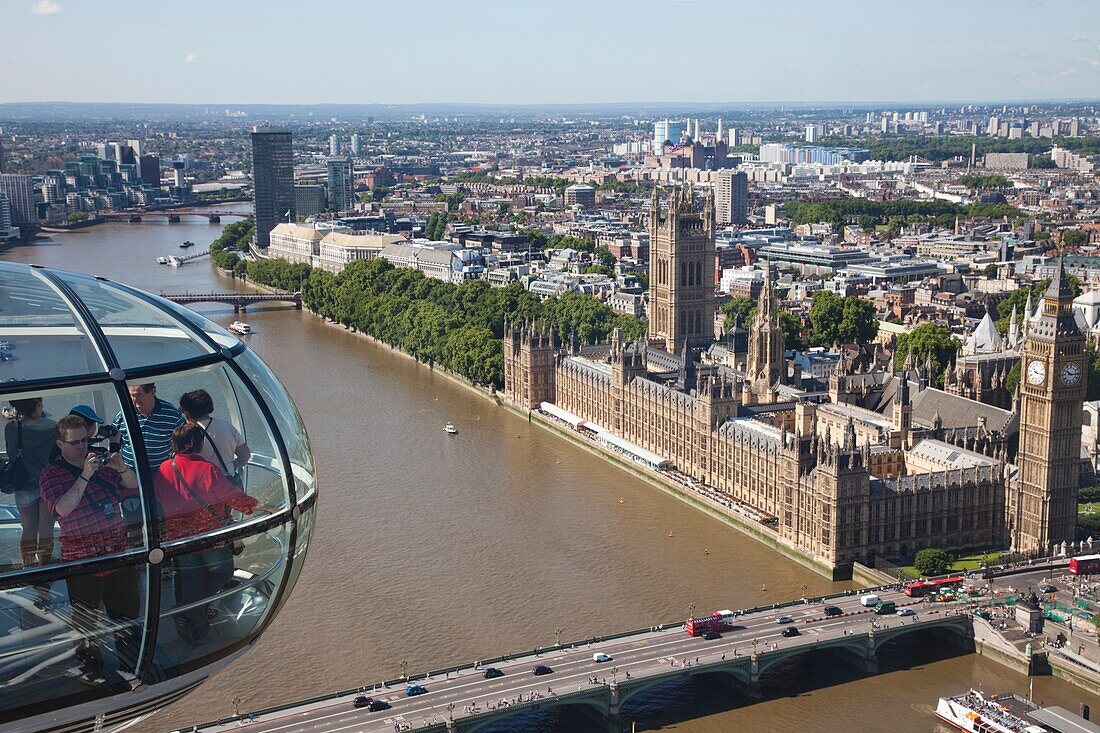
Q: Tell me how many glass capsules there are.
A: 1